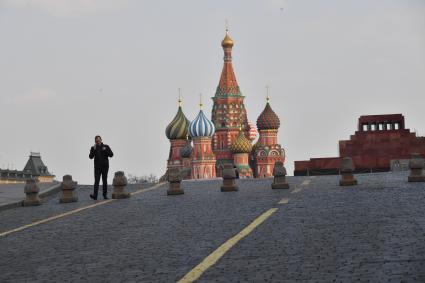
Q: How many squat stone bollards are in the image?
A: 8